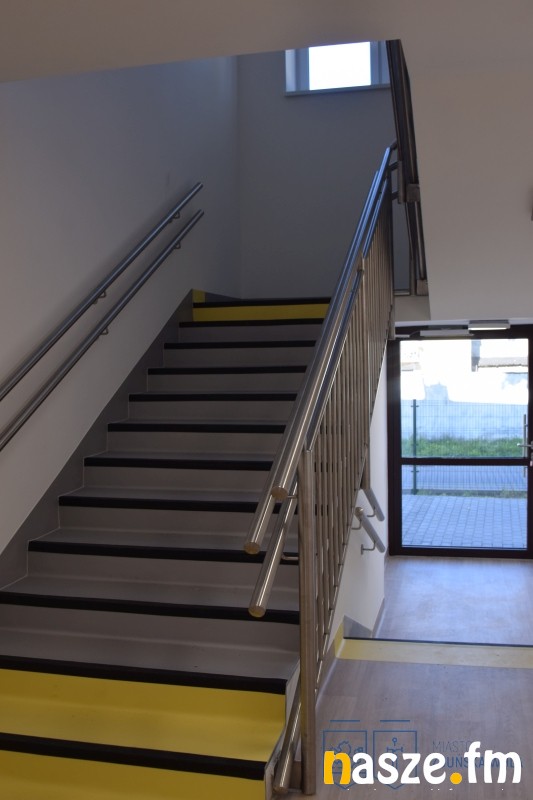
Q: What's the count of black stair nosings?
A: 12